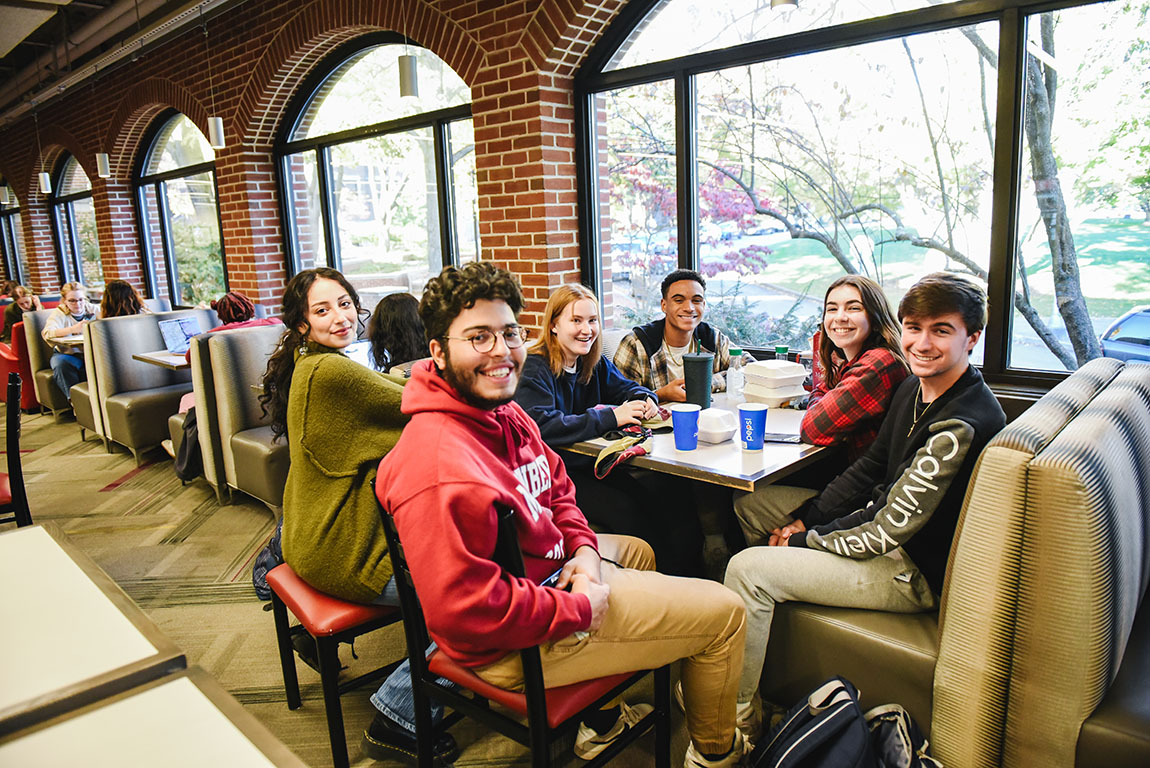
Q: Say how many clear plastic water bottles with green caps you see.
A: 2